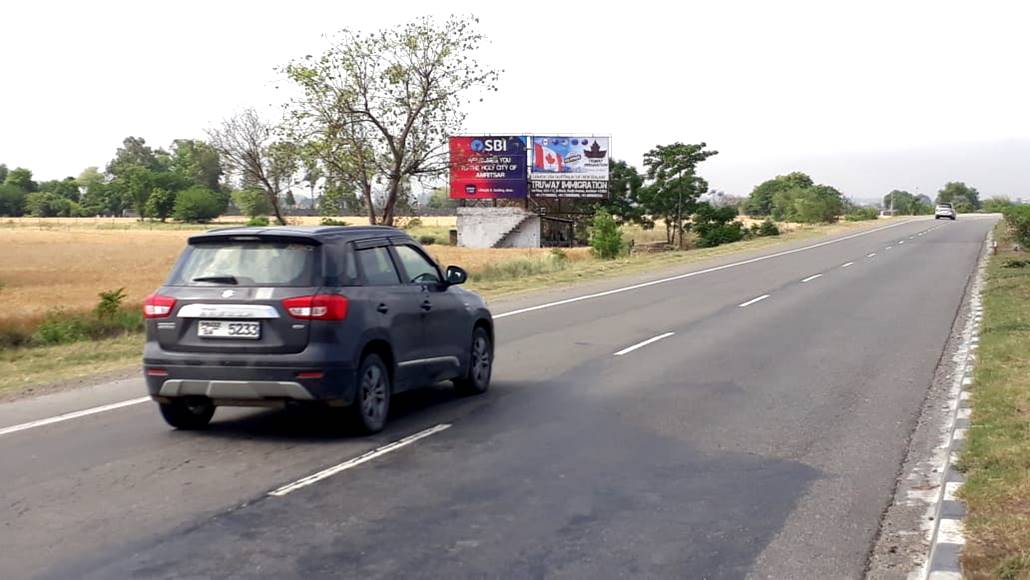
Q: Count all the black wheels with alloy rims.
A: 2